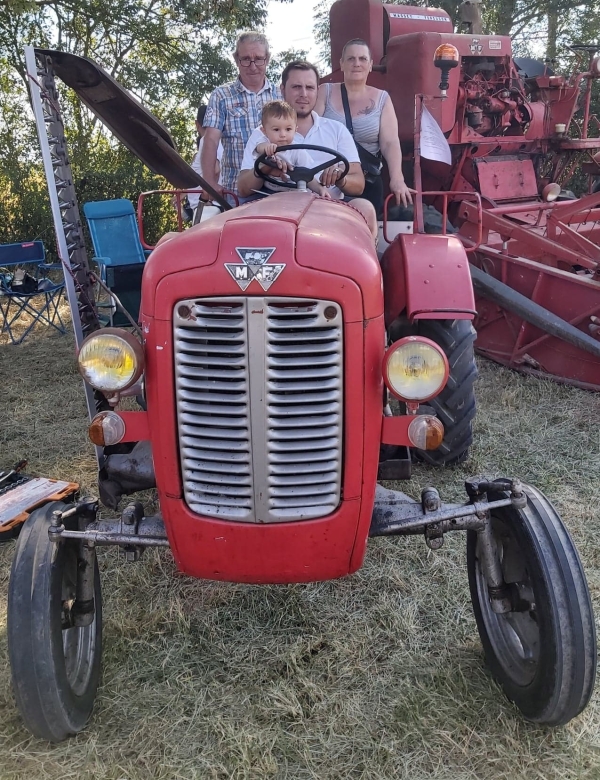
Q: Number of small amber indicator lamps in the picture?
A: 2